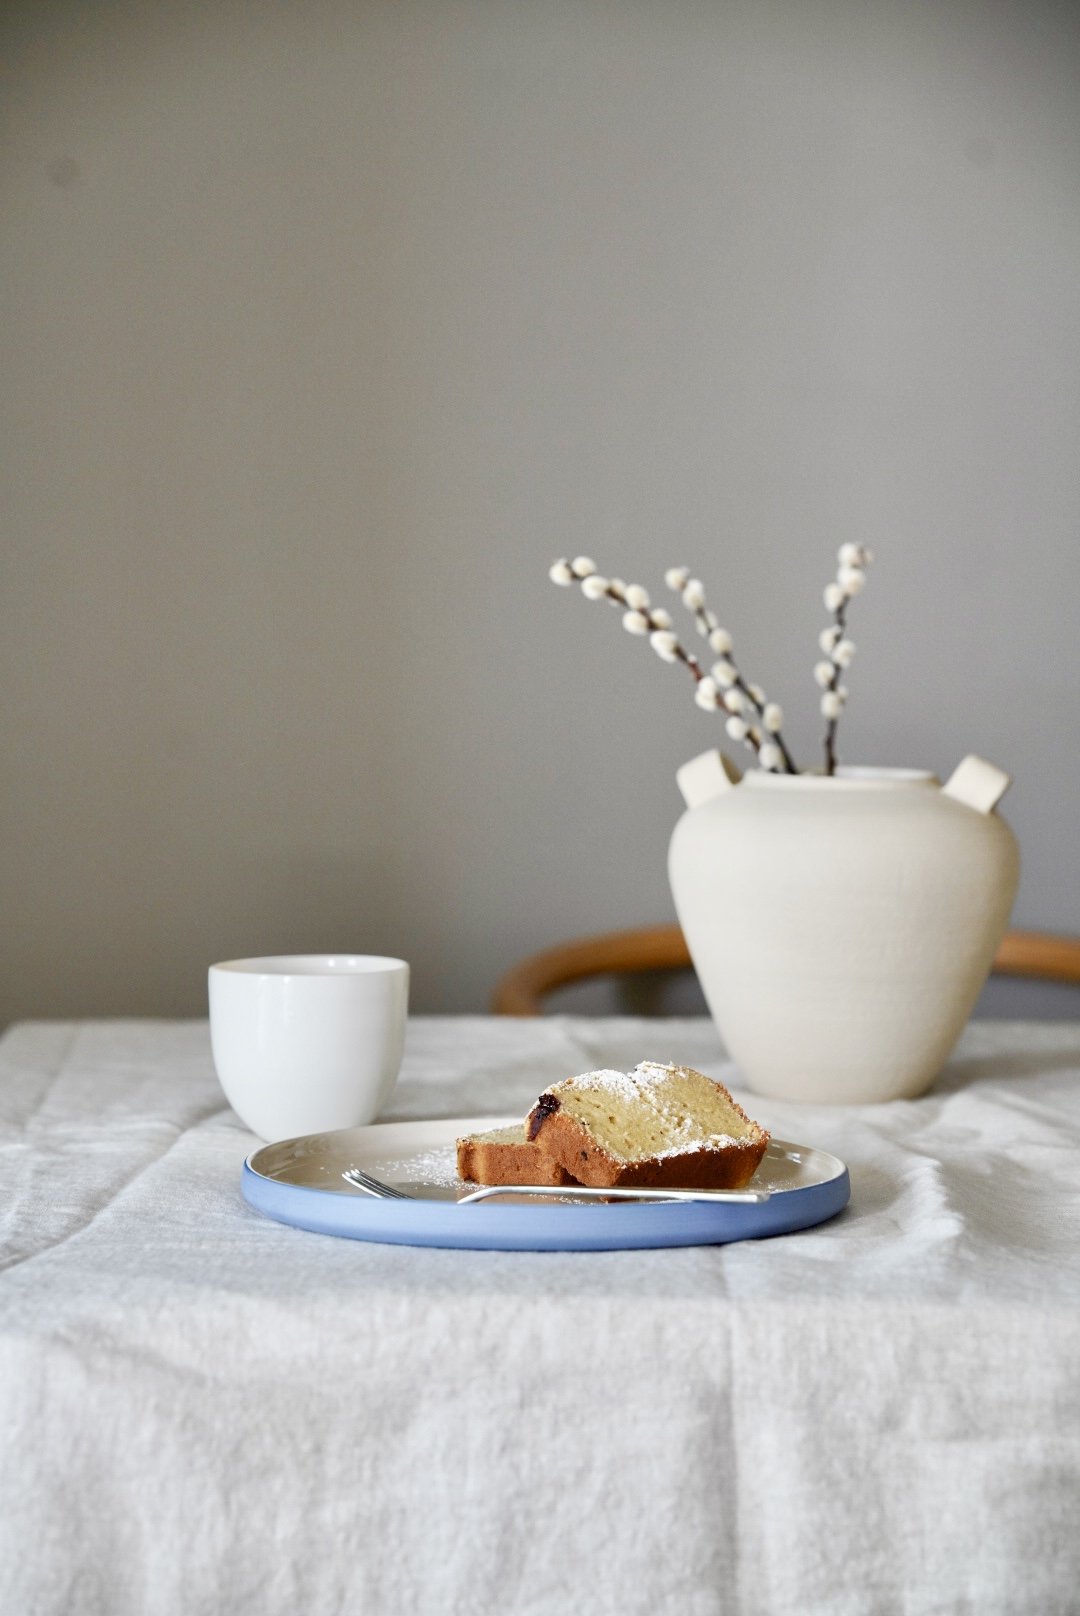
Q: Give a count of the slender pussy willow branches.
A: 3